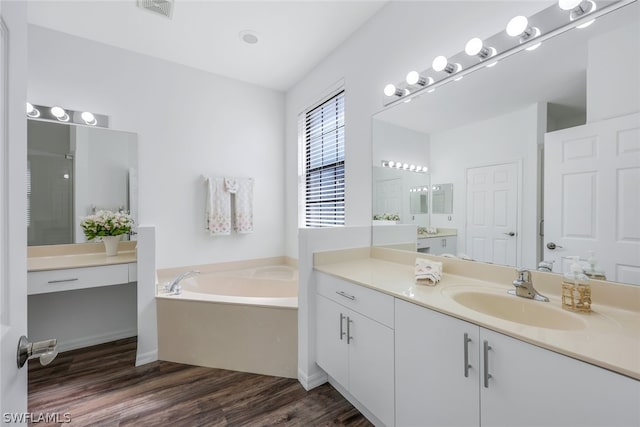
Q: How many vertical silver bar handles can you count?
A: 4